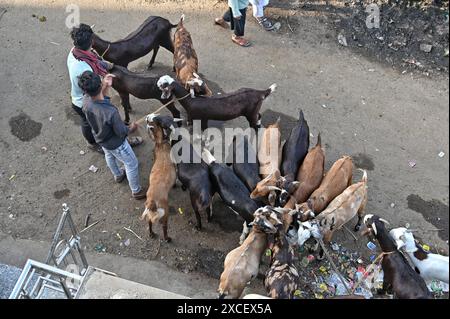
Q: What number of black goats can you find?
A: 8